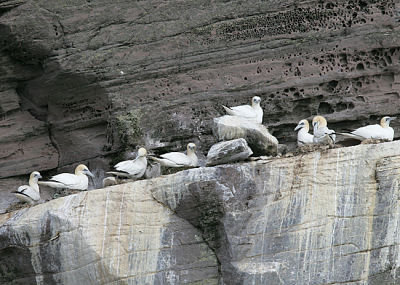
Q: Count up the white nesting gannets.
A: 8